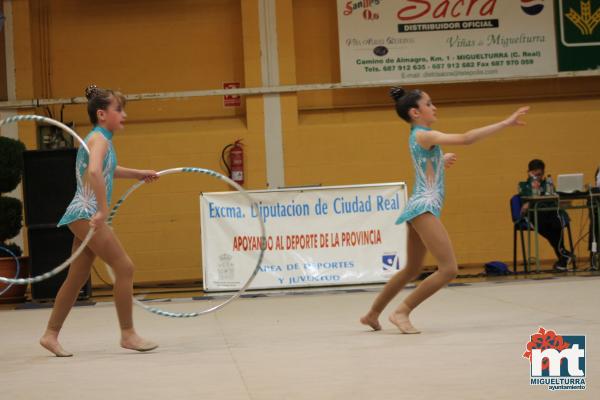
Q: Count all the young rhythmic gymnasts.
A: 2